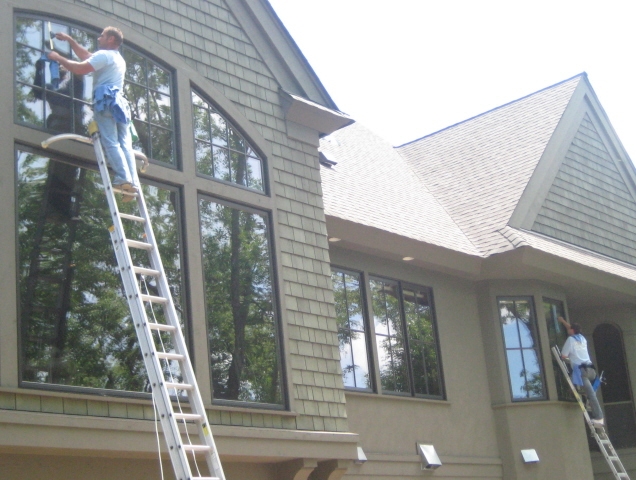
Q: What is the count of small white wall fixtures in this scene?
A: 3